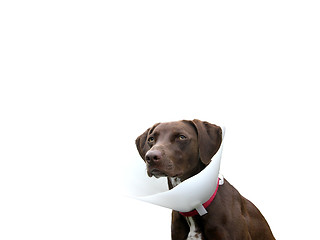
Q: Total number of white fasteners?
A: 2